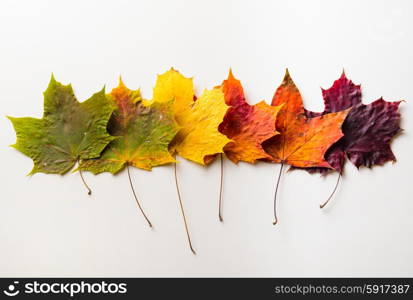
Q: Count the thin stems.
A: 6